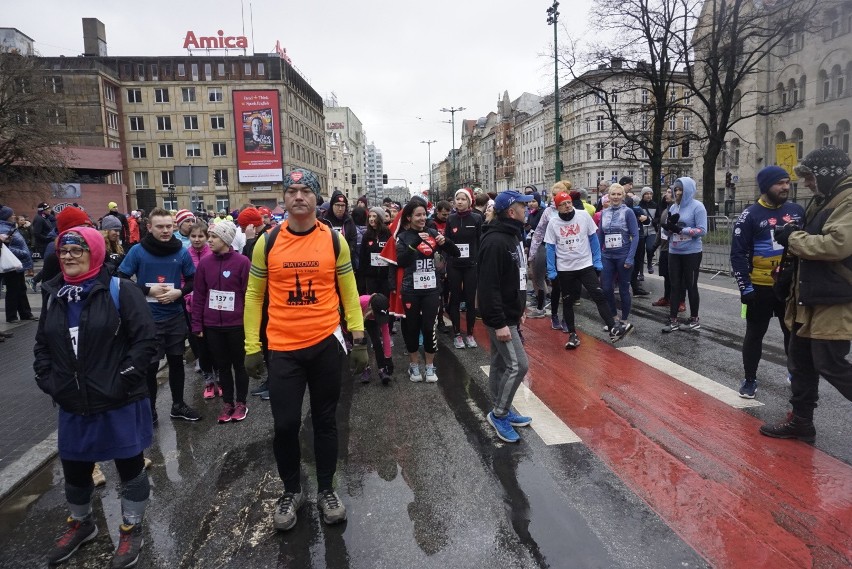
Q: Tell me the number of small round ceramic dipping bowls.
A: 0